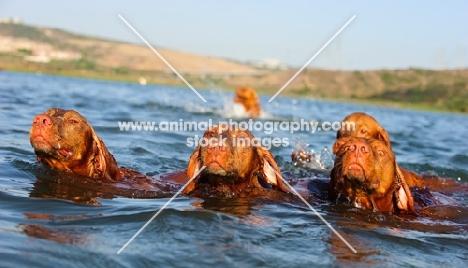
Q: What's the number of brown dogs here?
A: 5